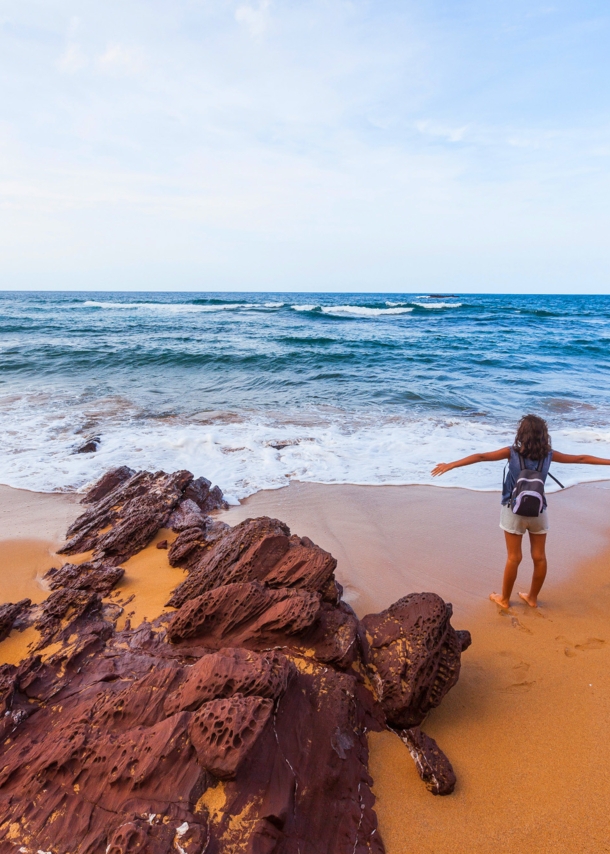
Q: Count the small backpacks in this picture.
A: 1